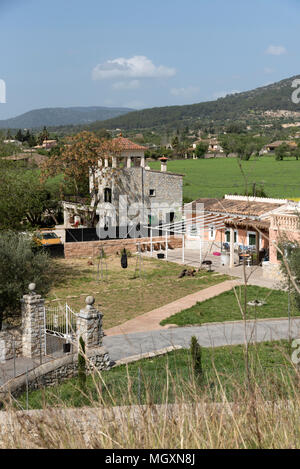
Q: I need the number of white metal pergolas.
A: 1